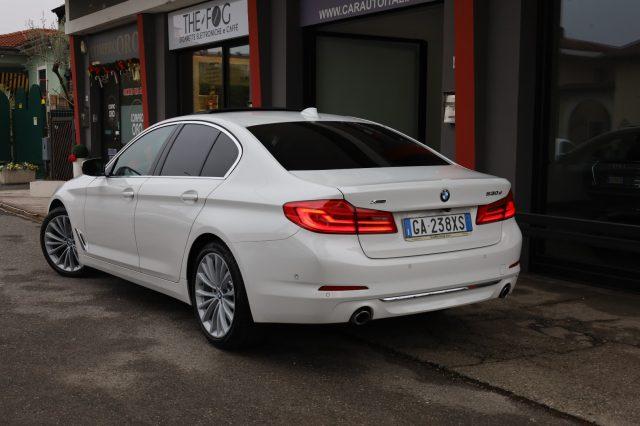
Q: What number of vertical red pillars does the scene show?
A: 4